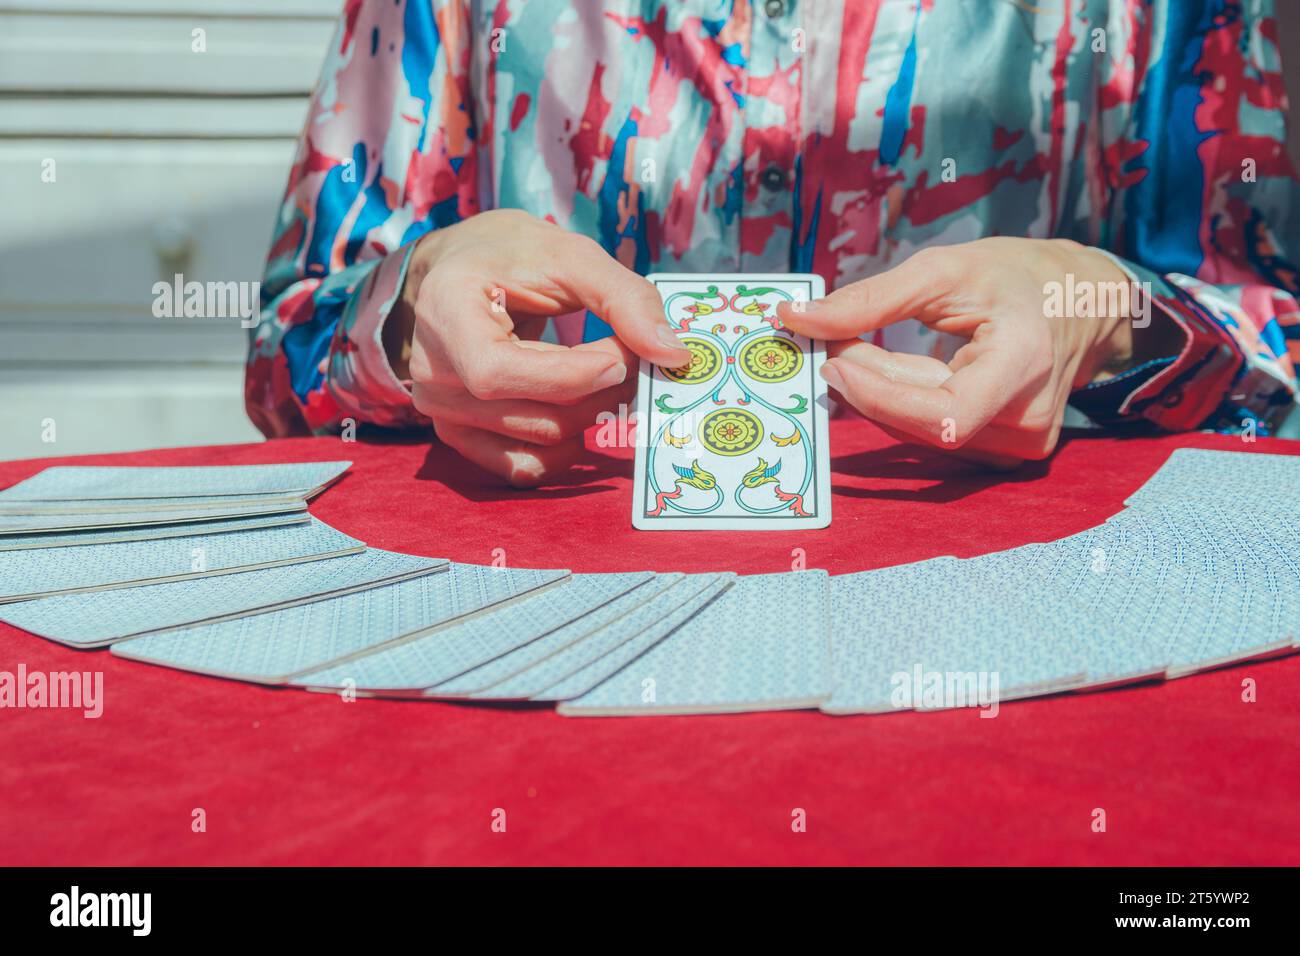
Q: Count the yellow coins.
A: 3